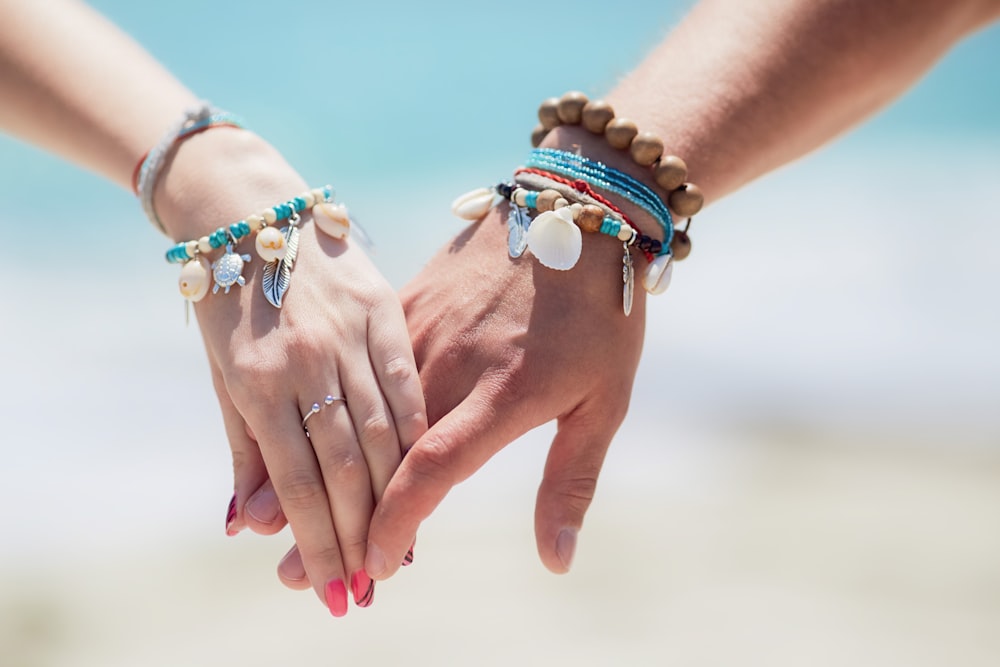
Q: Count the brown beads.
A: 11